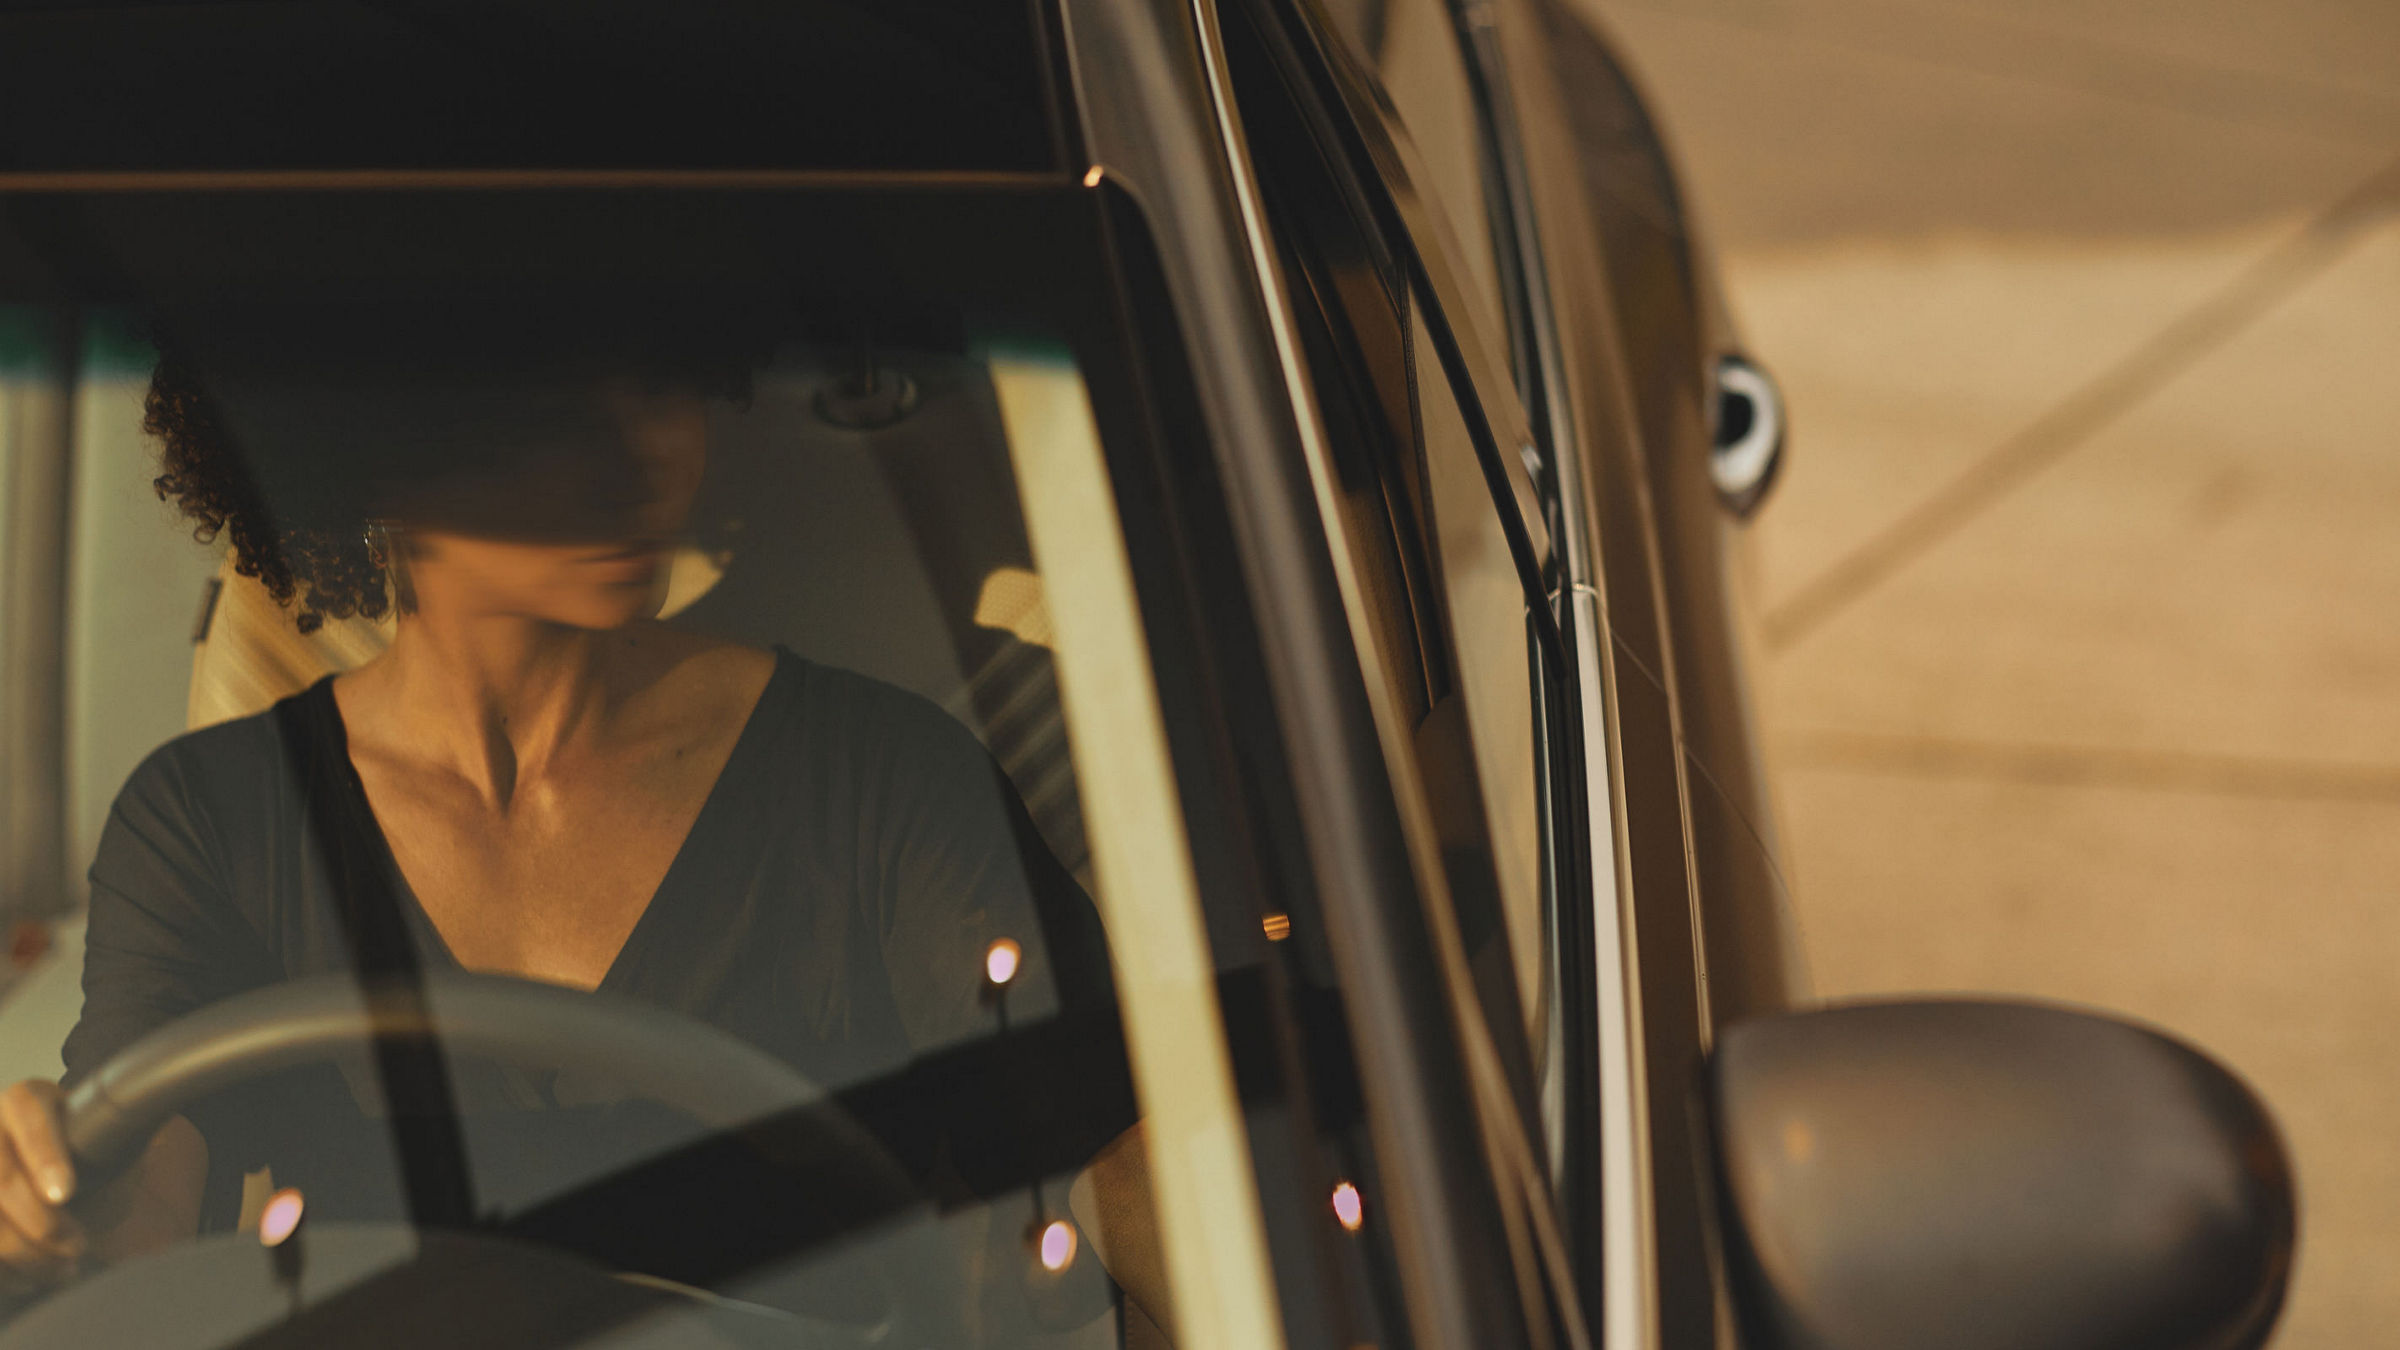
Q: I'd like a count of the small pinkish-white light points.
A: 4